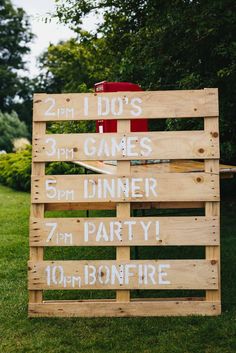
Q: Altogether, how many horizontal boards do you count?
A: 6